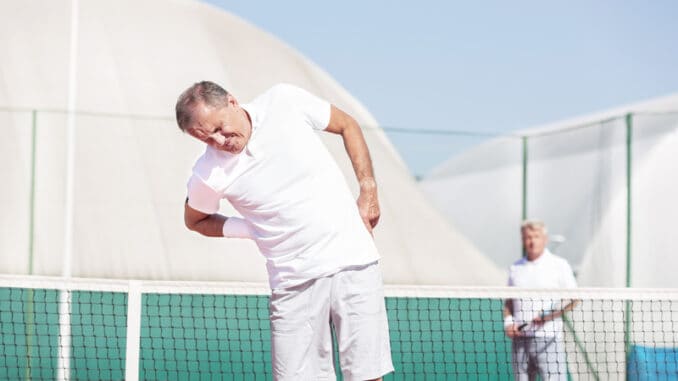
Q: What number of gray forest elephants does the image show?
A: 0